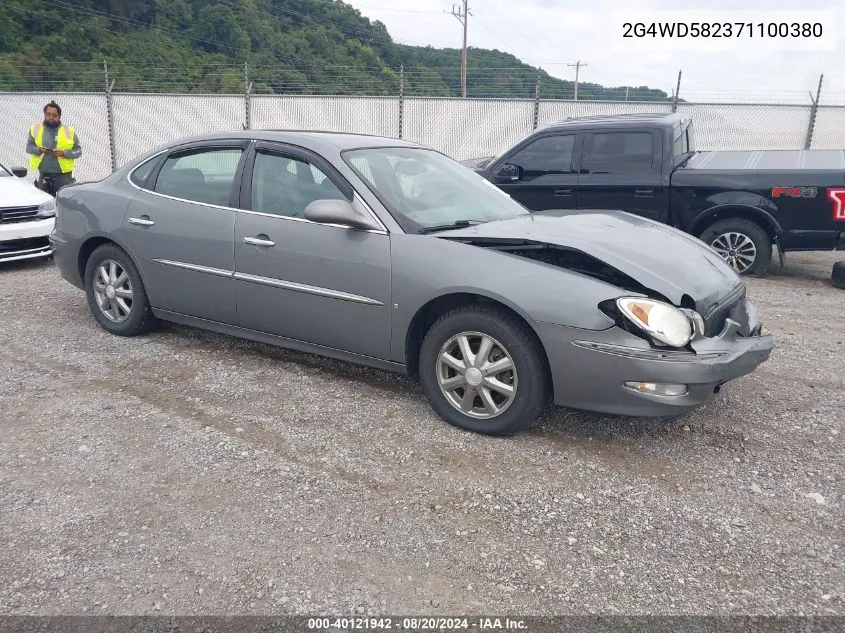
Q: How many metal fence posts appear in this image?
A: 6